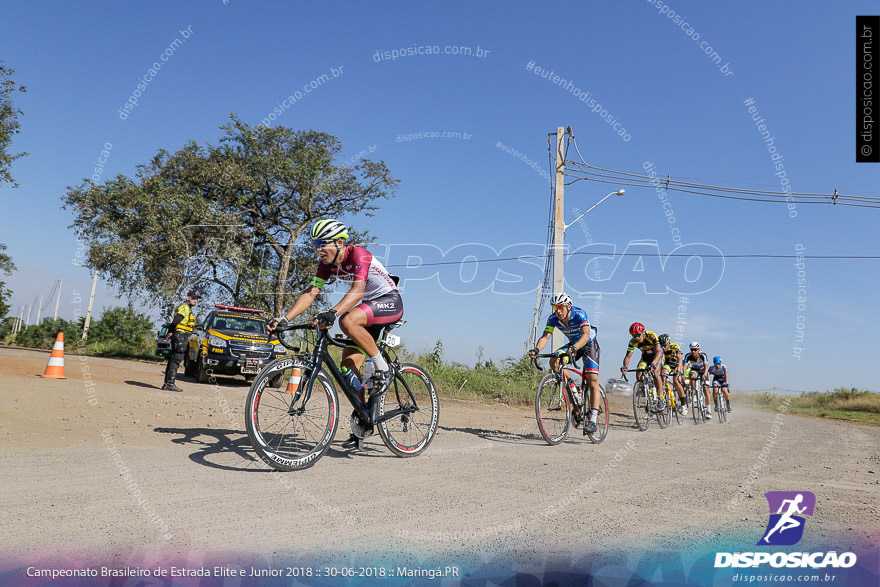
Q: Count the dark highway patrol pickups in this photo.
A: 1